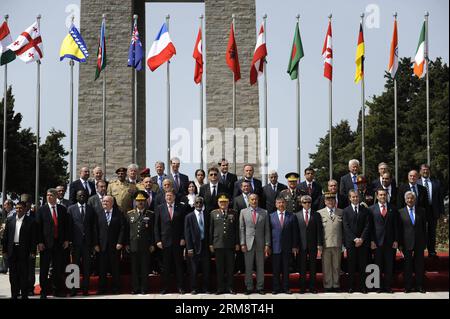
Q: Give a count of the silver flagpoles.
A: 14